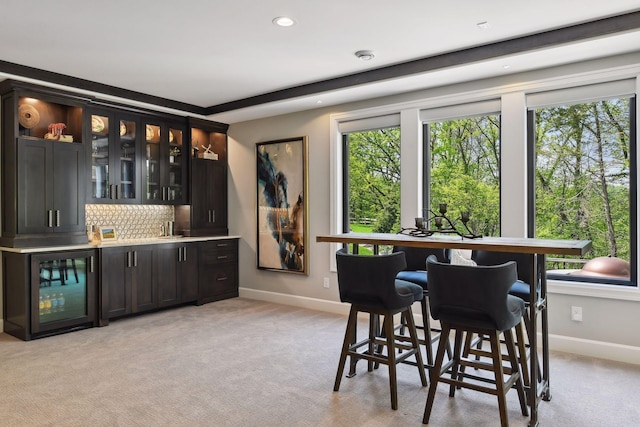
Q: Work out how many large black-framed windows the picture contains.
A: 3